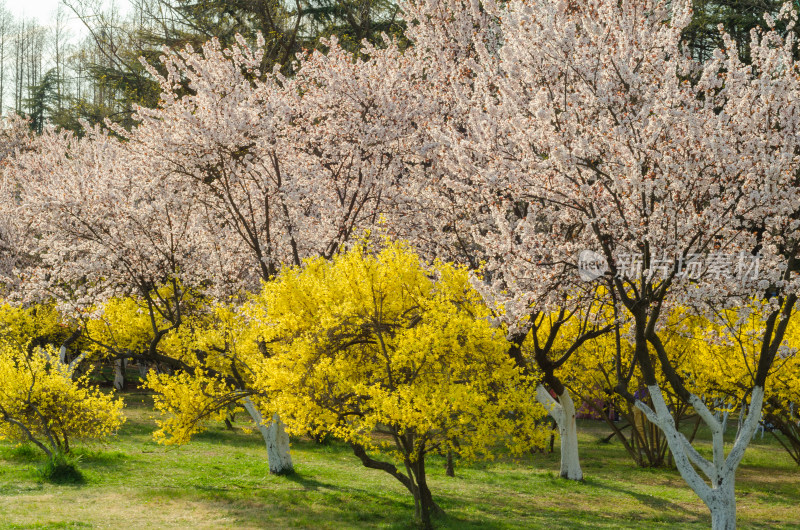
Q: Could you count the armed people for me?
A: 0